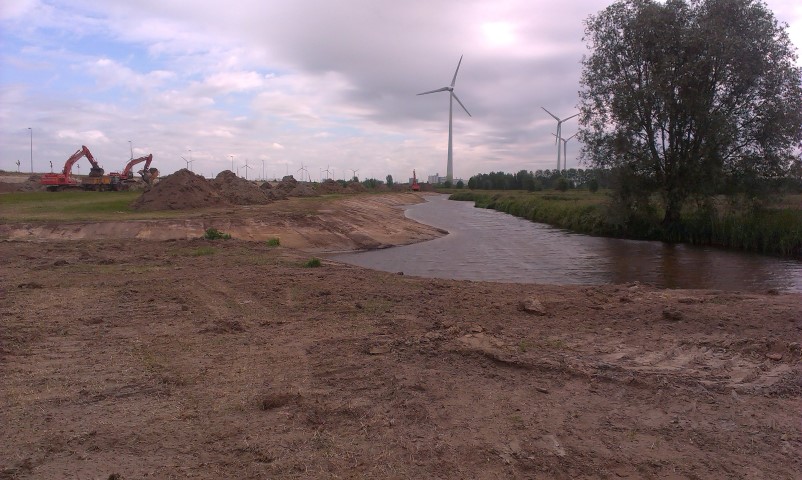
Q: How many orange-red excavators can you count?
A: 3